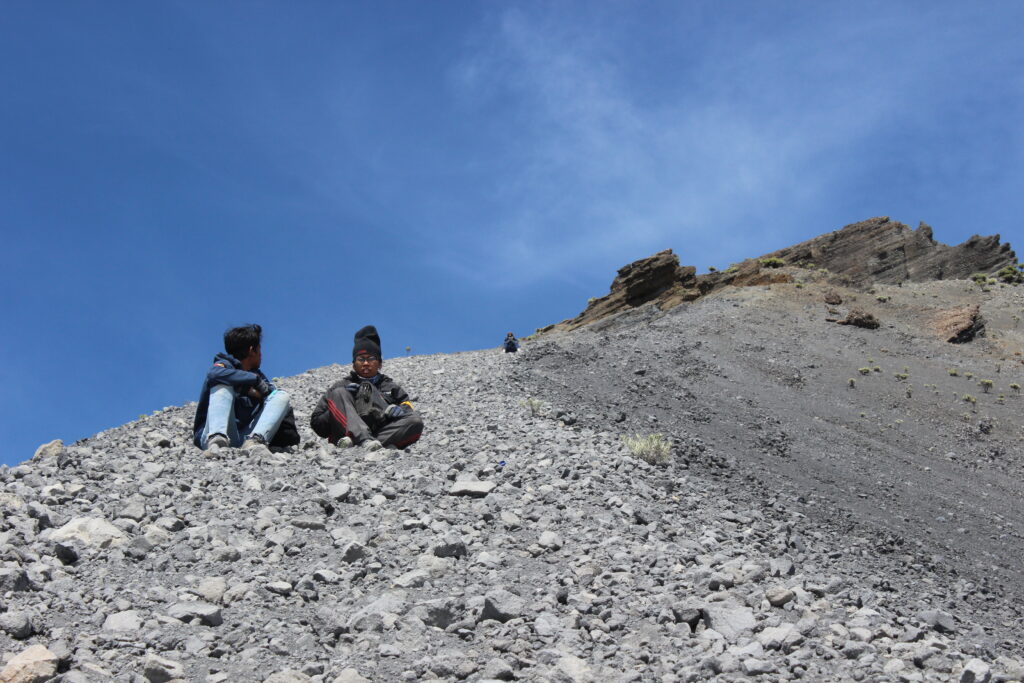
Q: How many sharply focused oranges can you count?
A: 0